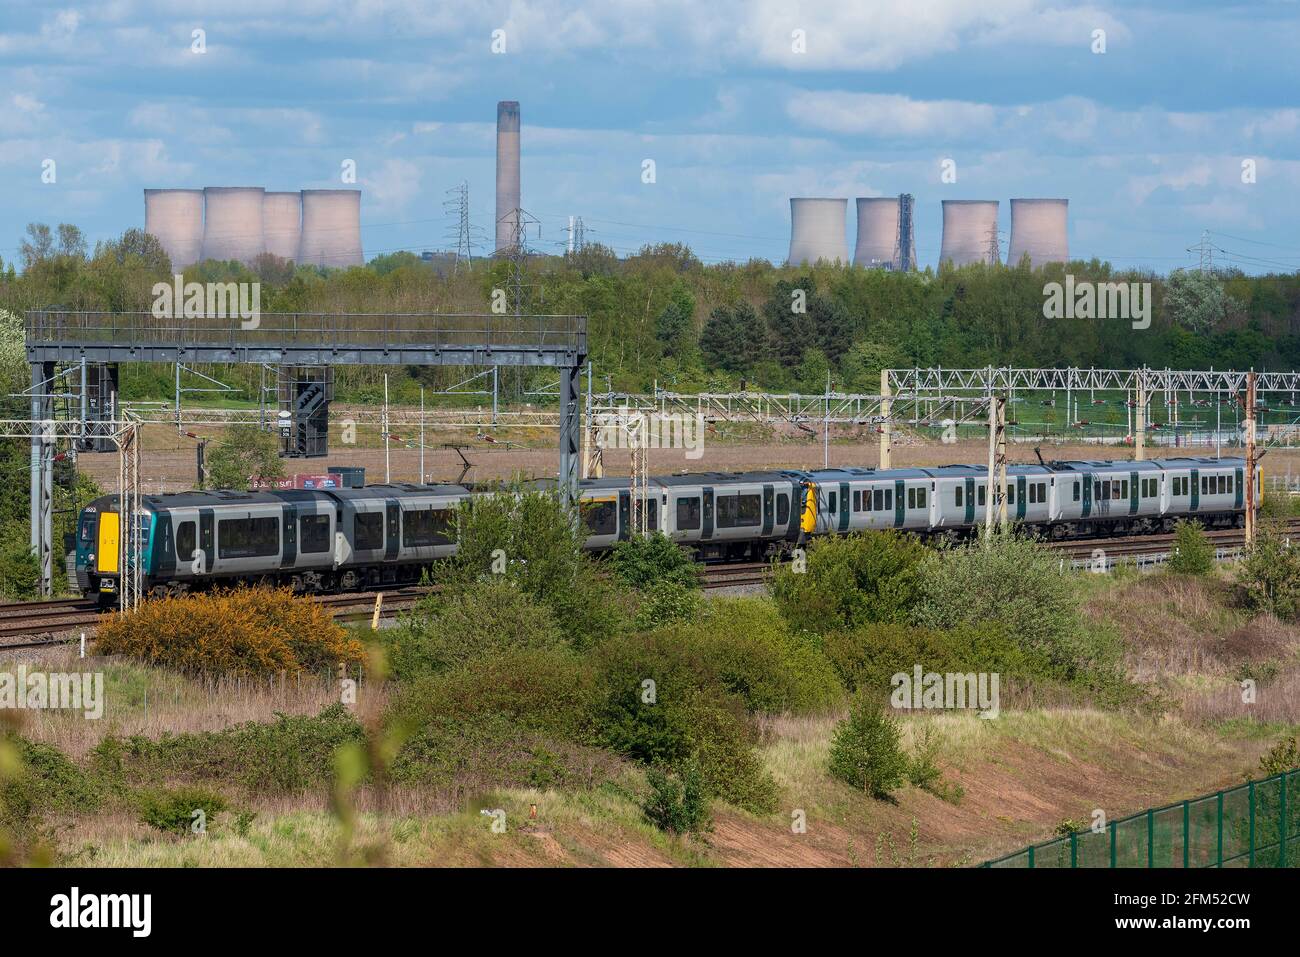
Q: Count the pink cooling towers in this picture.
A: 7